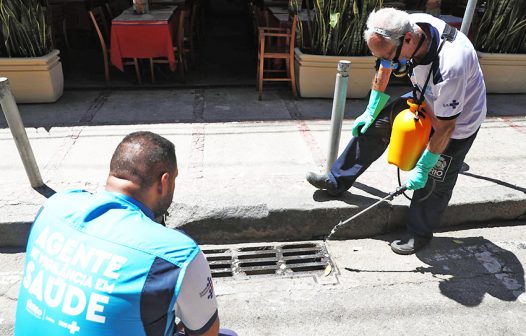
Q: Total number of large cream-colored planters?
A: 3